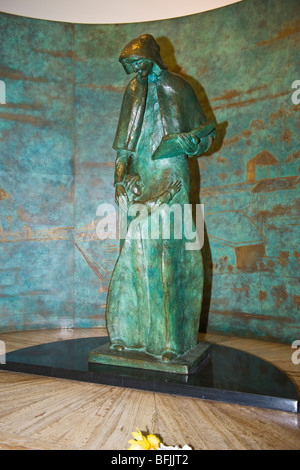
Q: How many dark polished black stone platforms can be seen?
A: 1